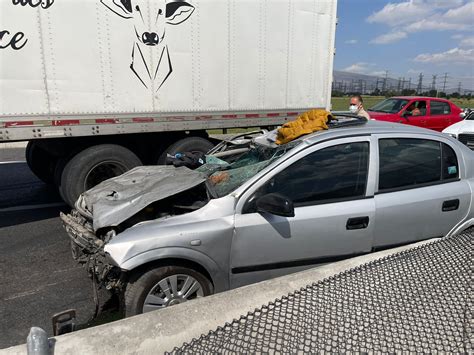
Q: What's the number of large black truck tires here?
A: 2